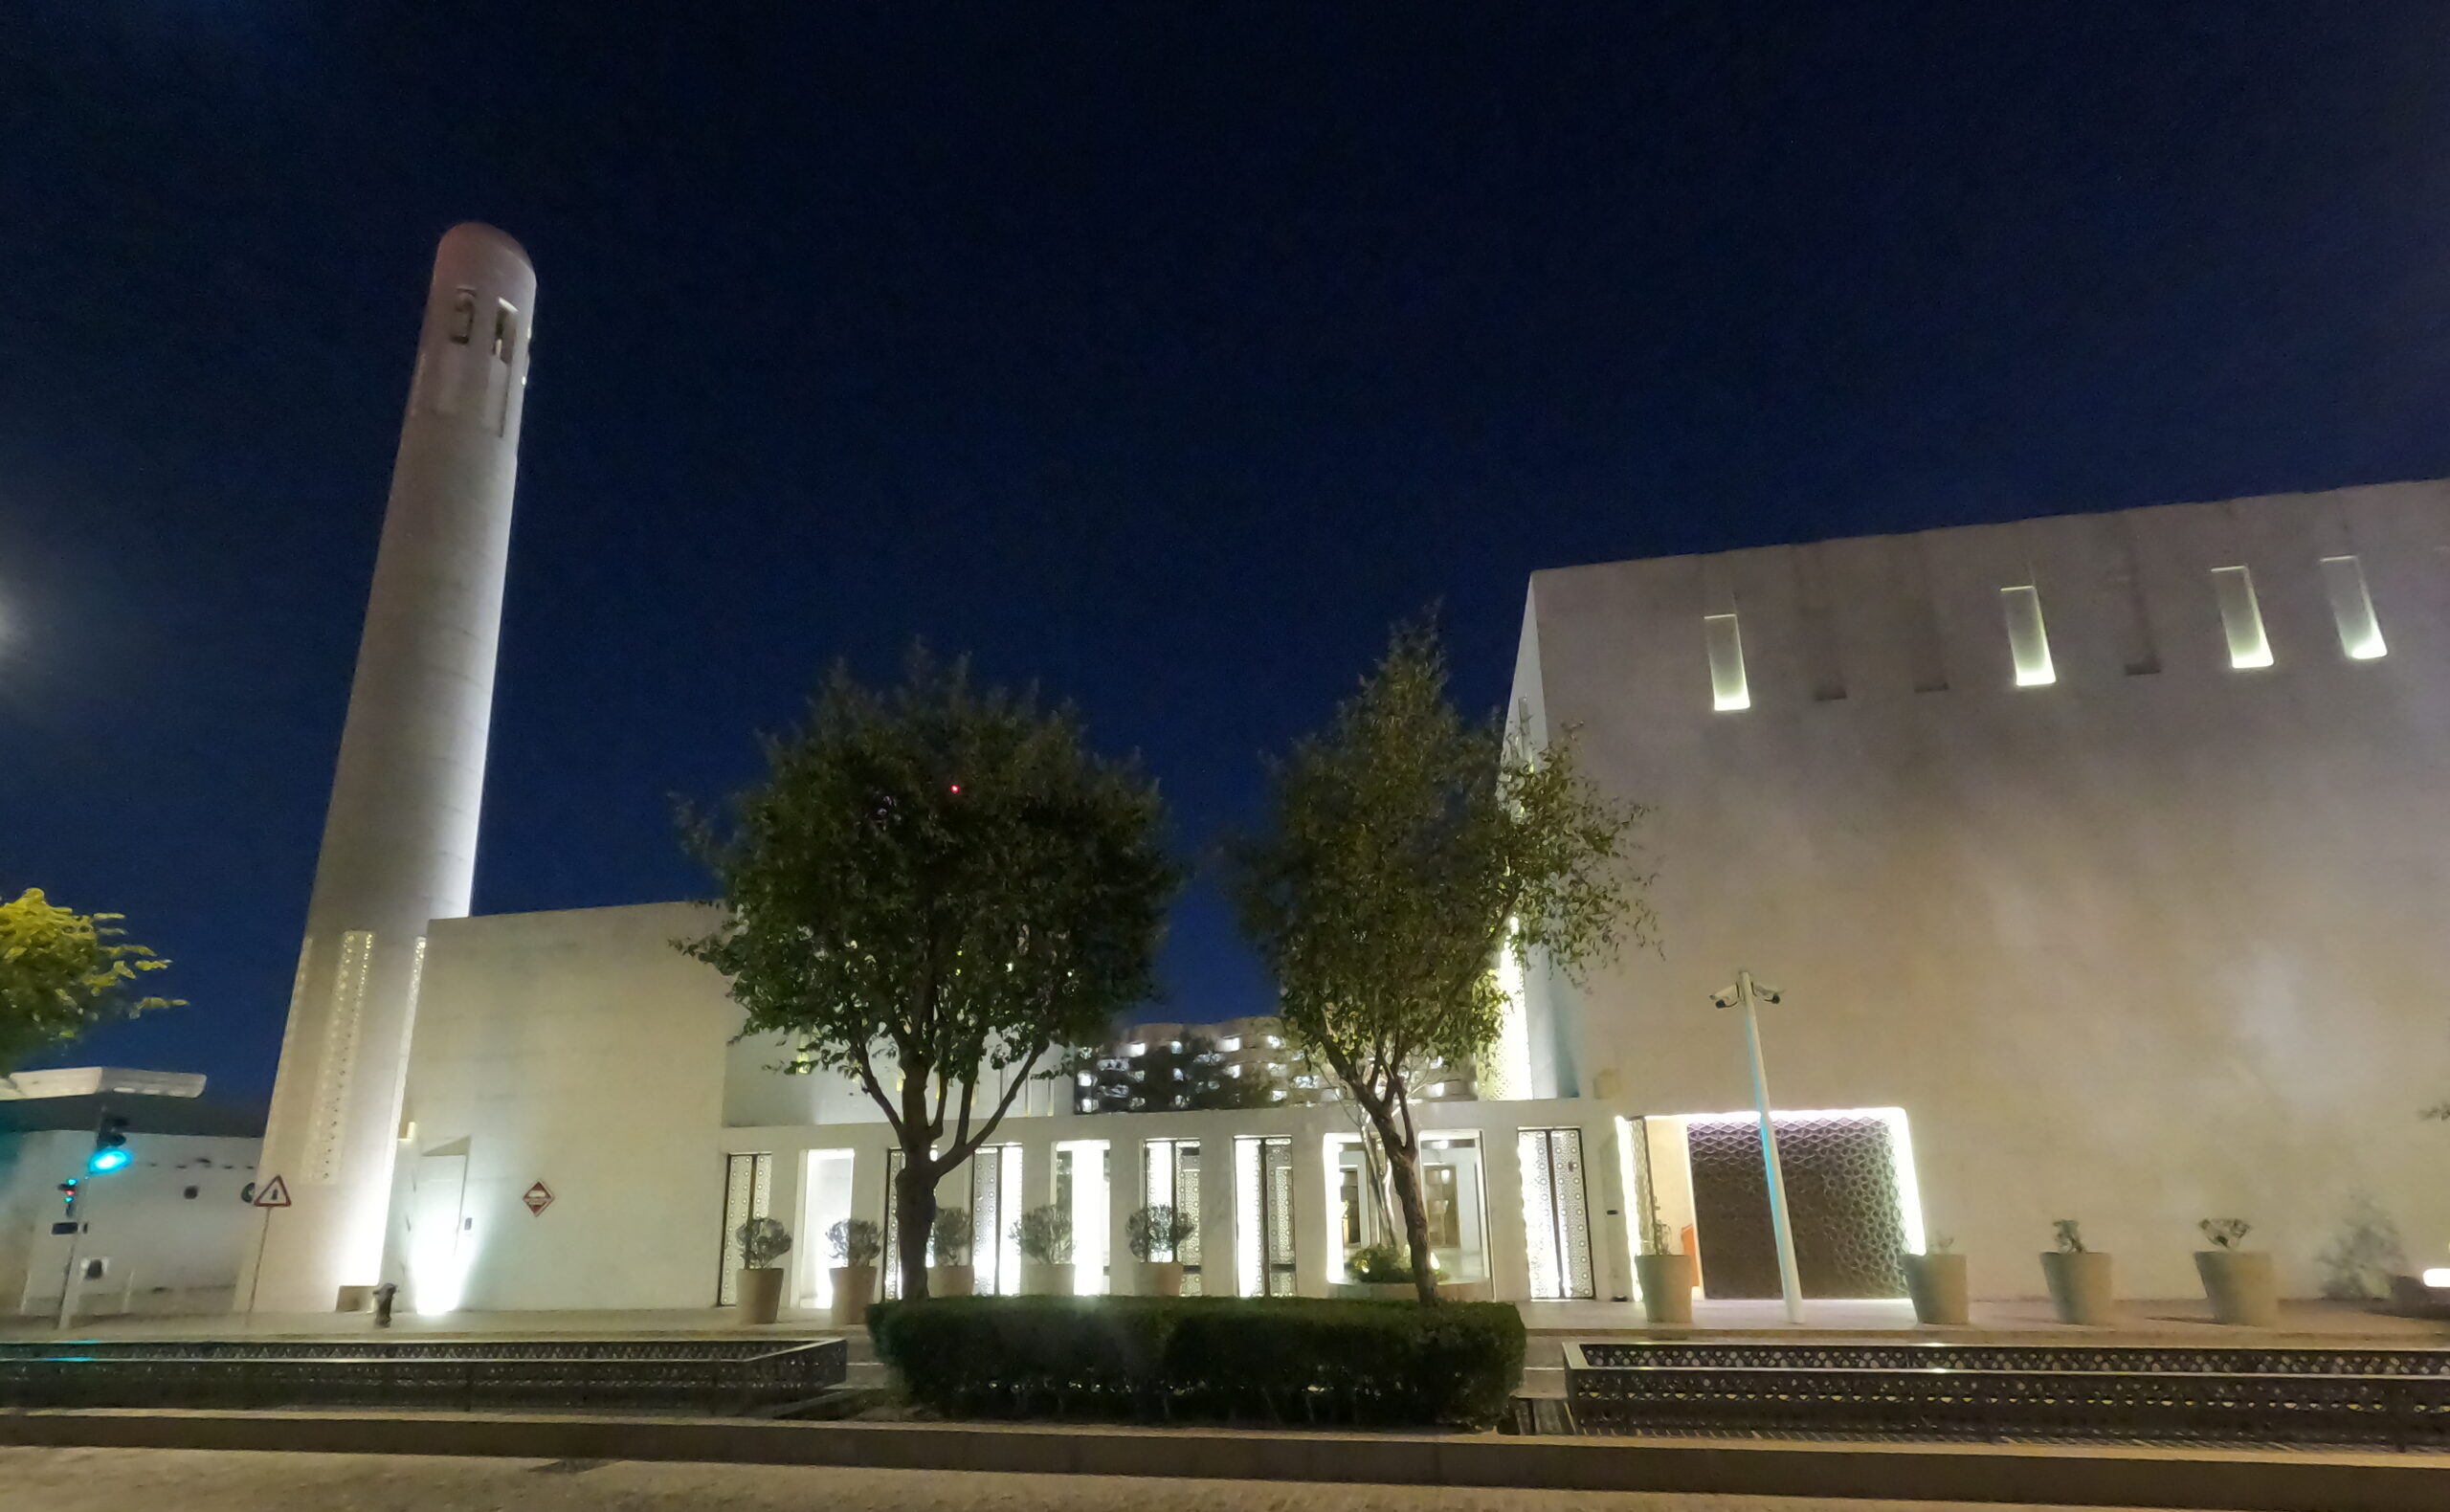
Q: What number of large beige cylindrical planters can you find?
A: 9